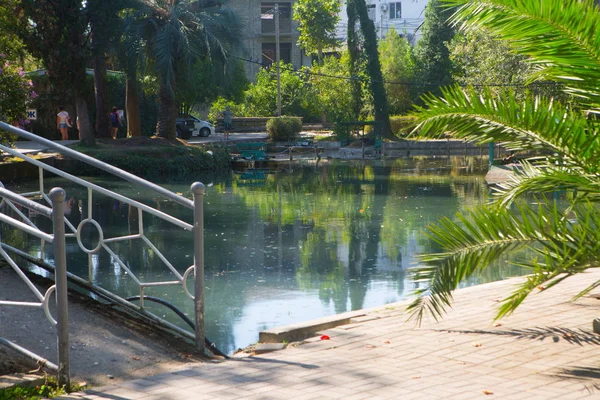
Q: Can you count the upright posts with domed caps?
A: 2